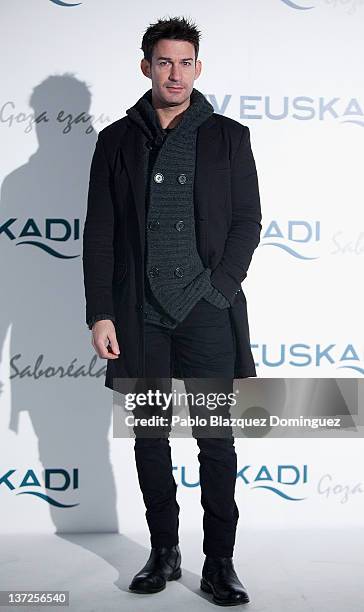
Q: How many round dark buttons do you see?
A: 6